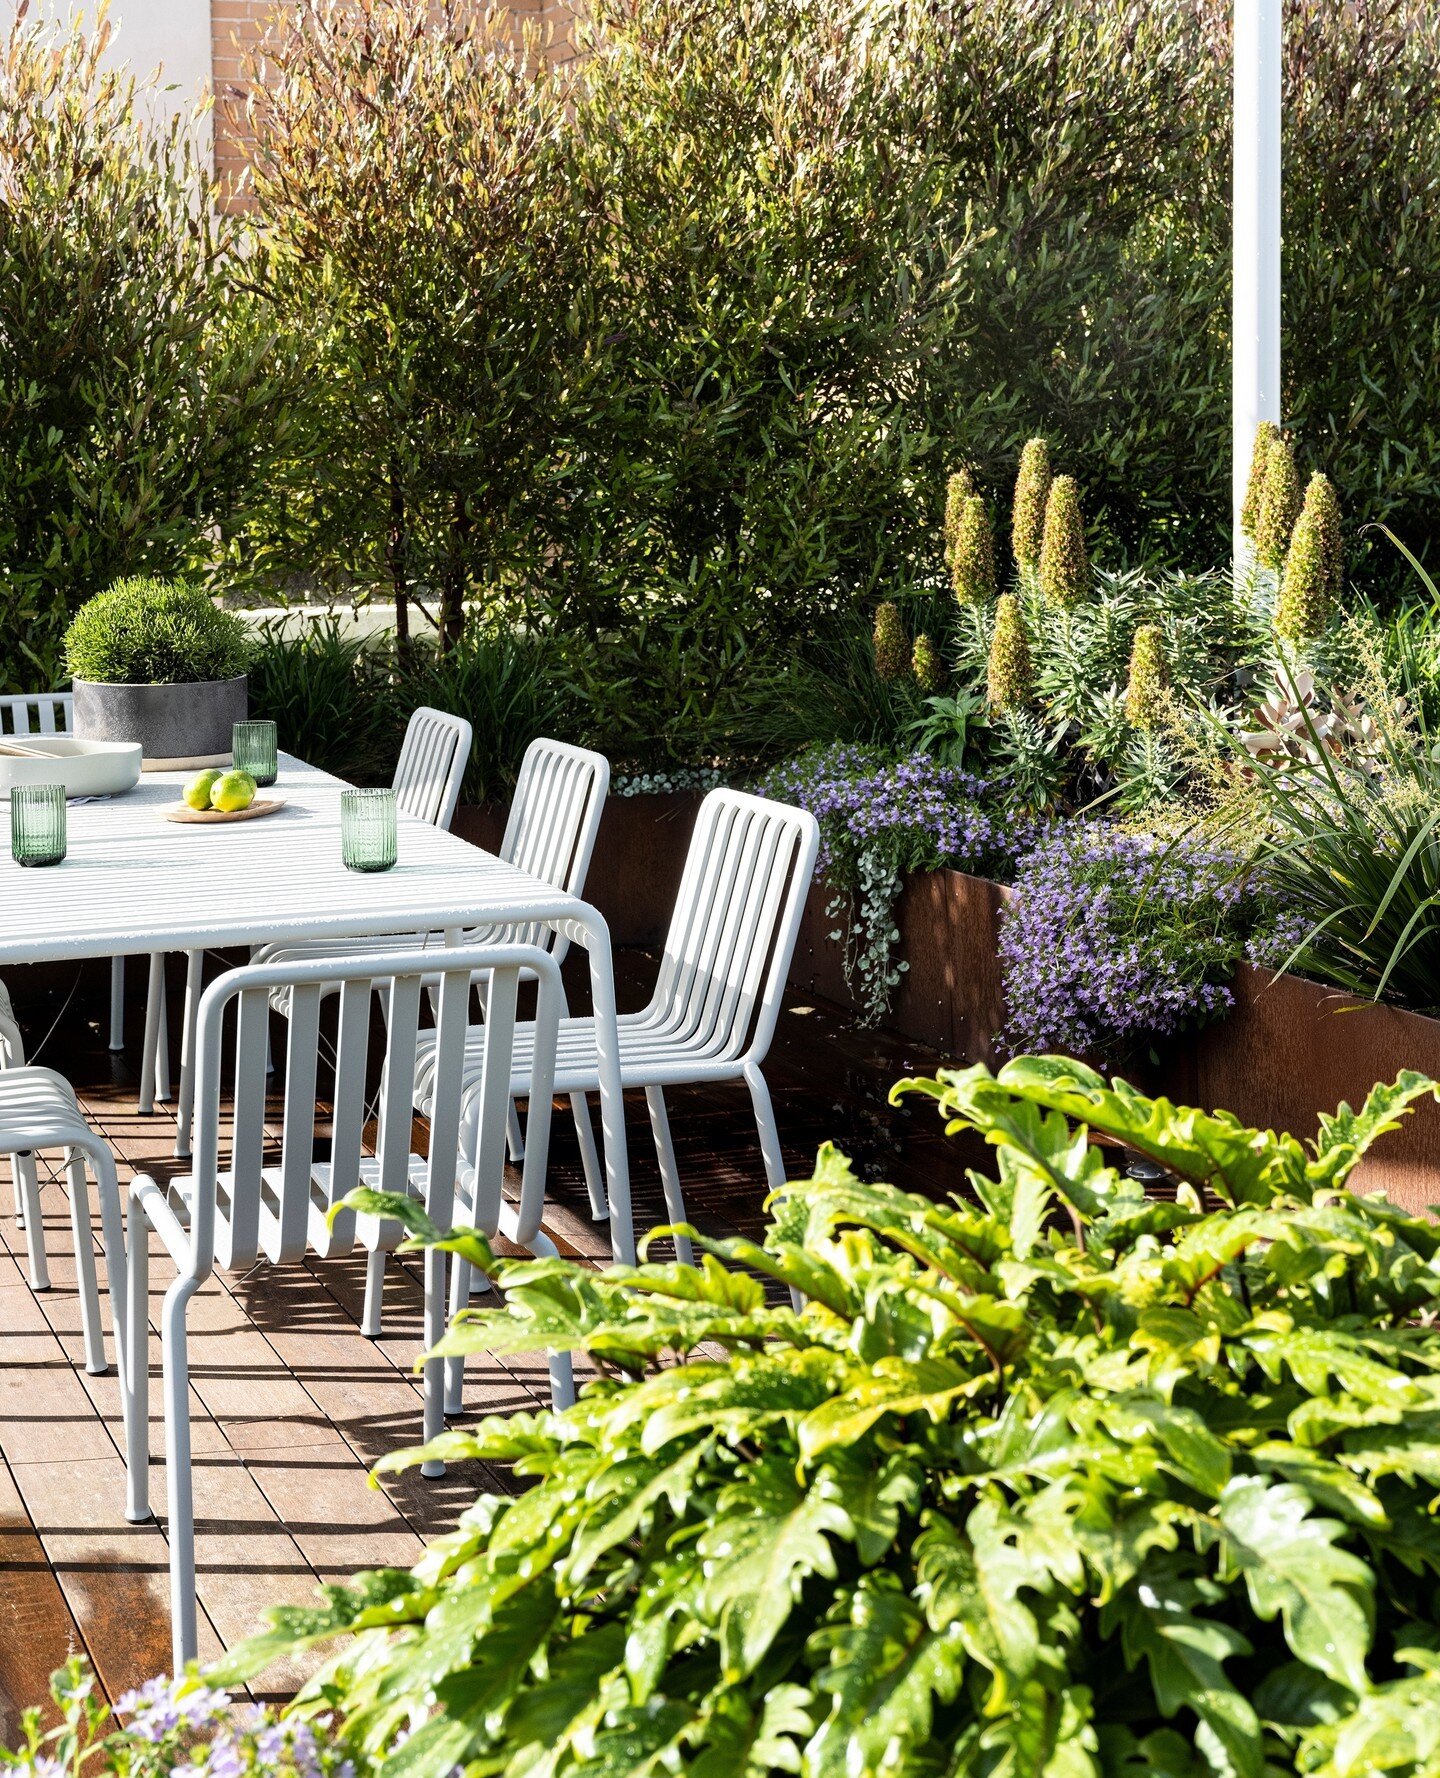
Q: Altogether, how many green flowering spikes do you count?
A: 12